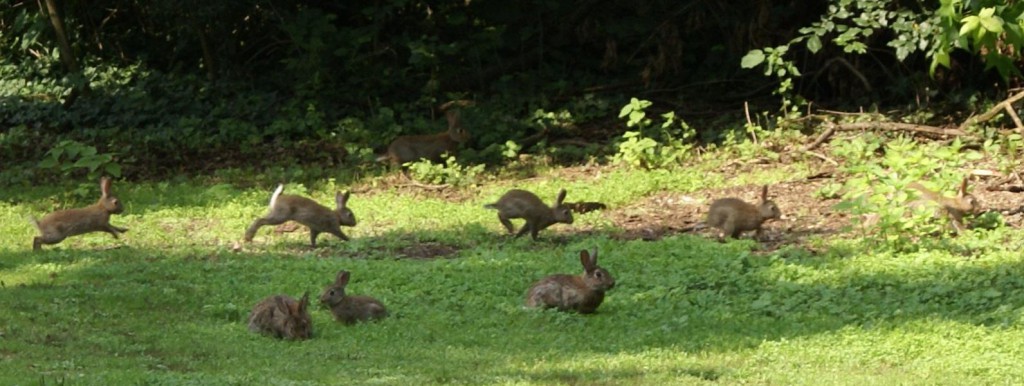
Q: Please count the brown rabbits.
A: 9